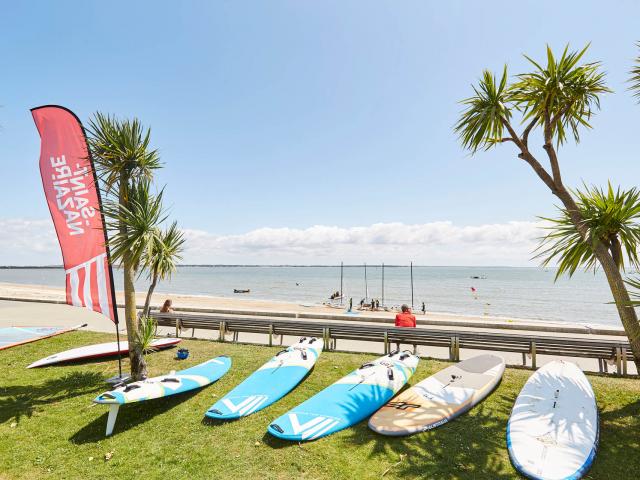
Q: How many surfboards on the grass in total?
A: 6